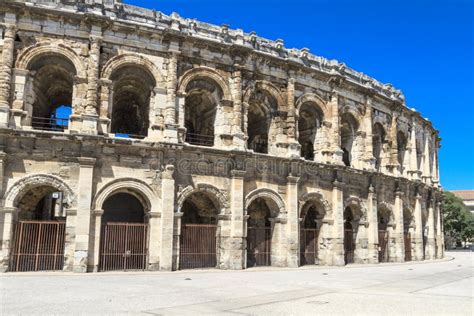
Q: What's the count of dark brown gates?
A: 8